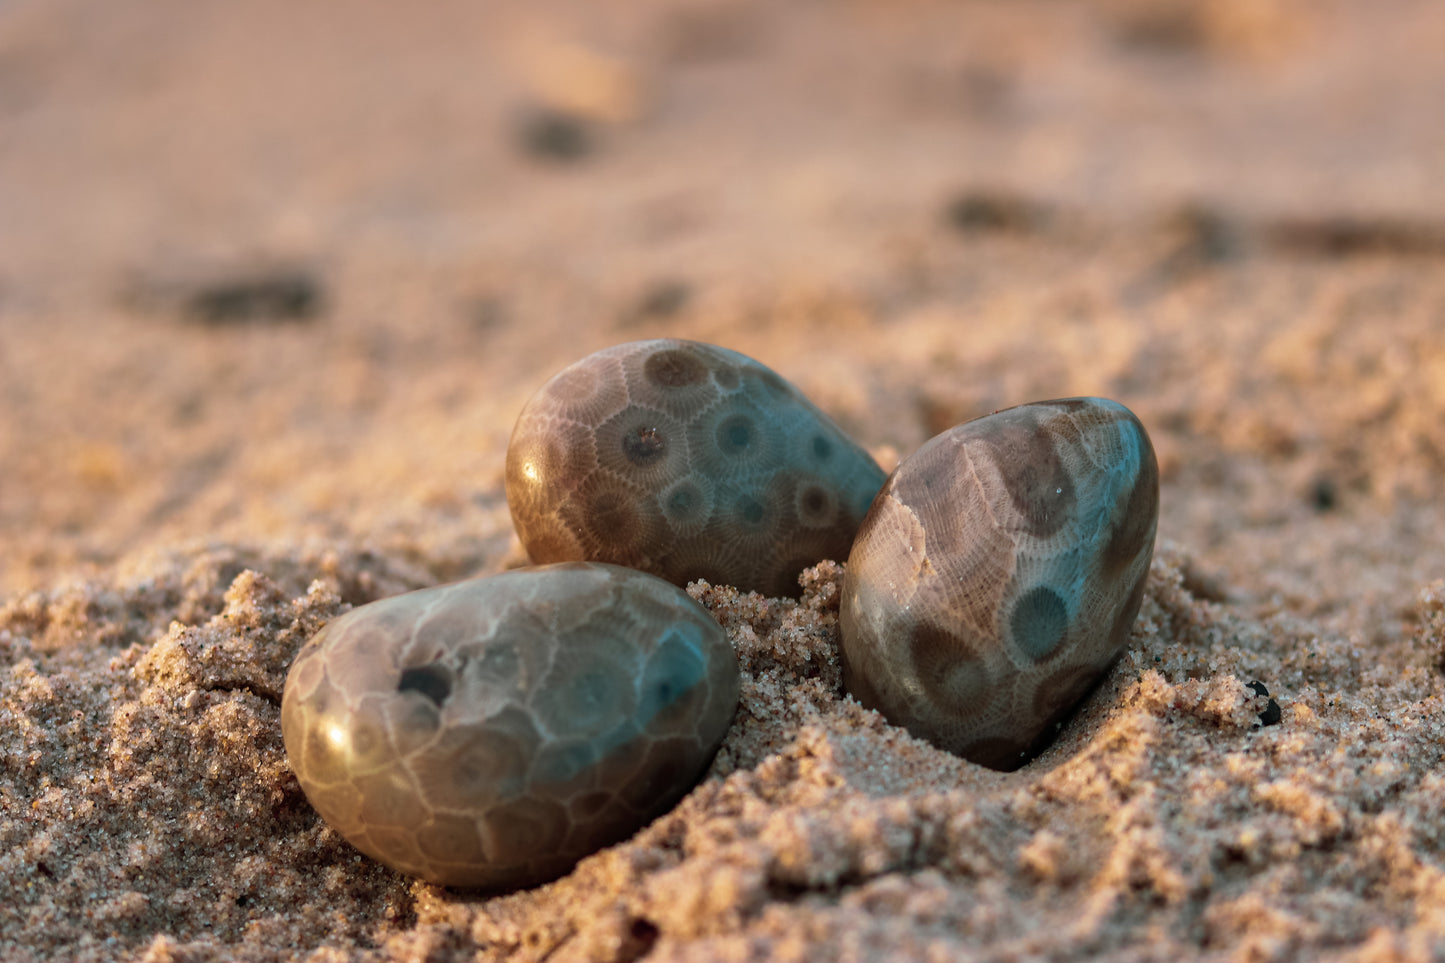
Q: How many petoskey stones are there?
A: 3